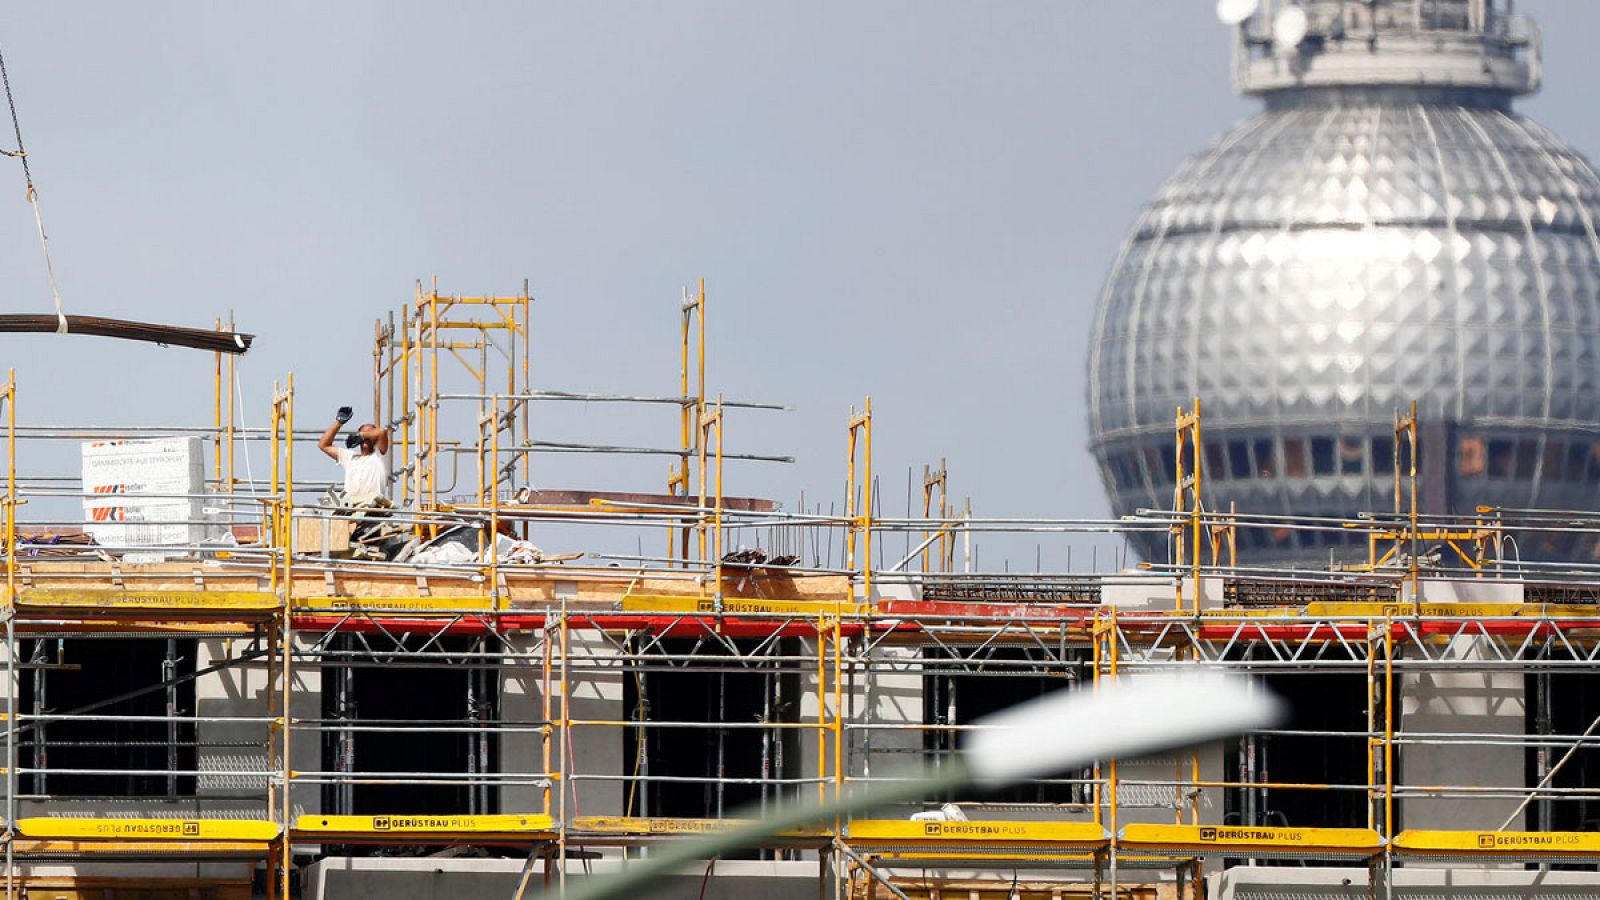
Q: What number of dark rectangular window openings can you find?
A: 6